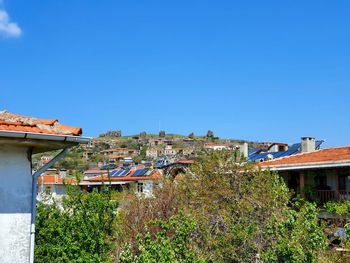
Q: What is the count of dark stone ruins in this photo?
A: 5